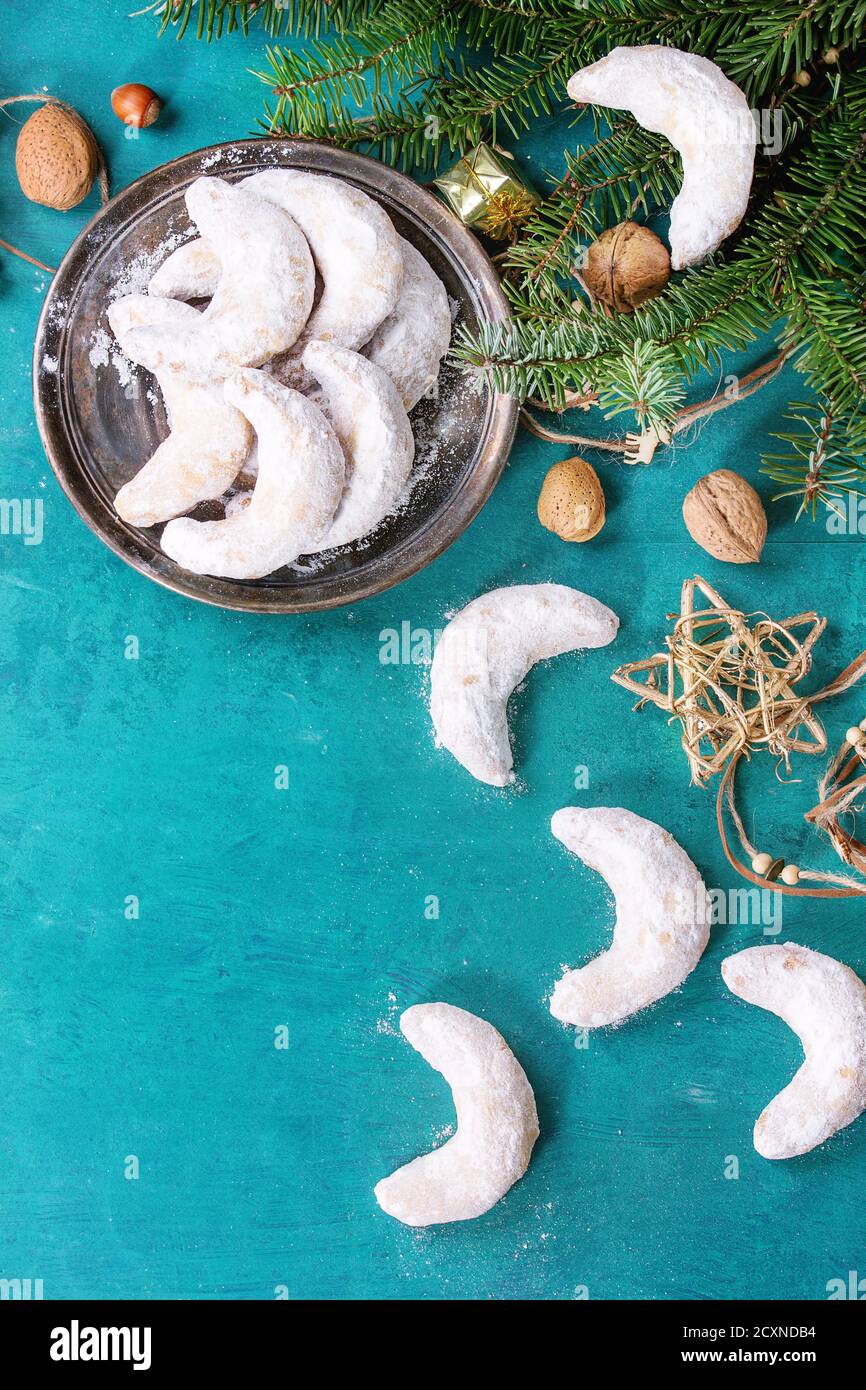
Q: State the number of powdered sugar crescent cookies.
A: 12